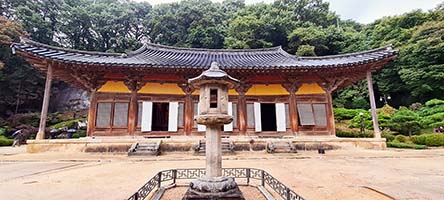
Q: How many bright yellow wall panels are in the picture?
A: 5